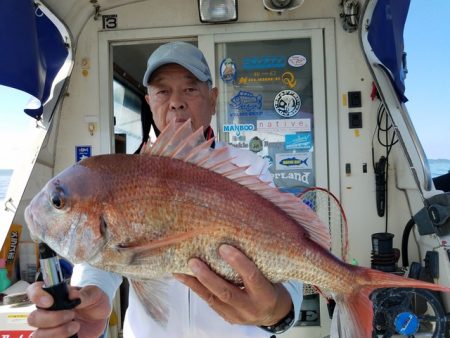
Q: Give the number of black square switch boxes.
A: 2